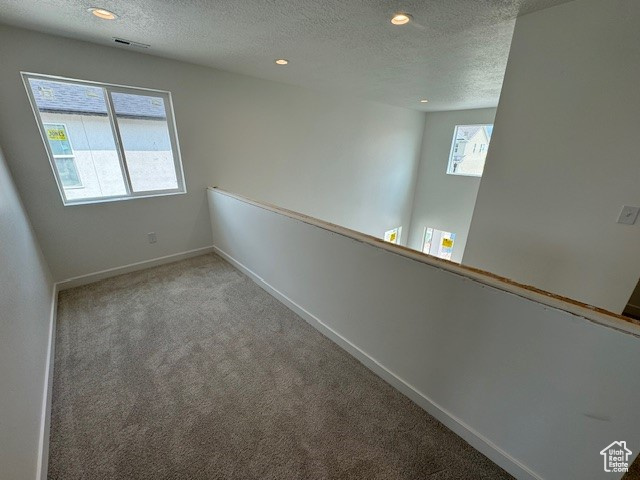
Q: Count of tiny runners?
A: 0